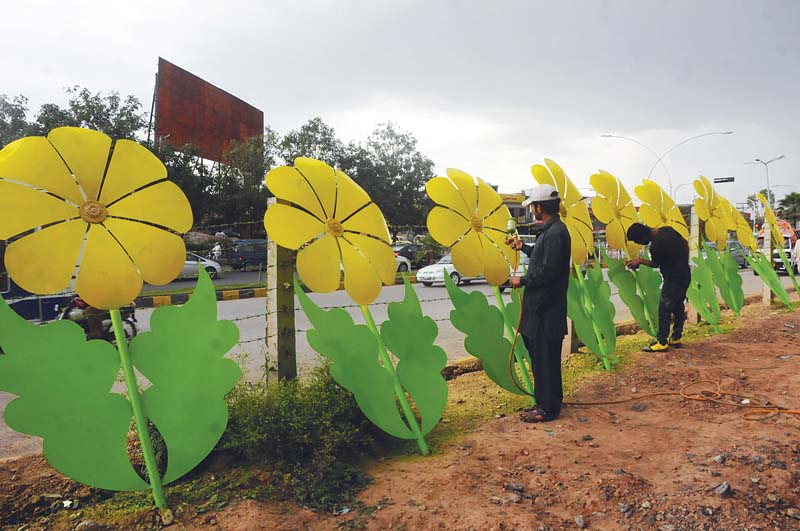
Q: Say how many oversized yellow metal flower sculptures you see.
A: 9